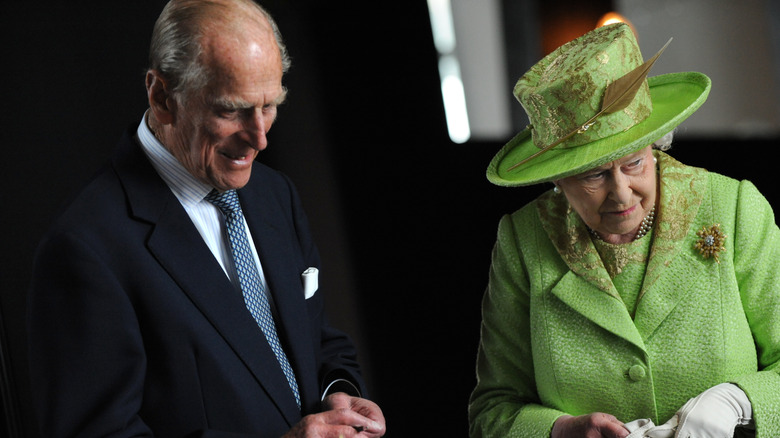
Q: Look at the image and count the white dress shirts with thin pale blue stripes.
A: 1